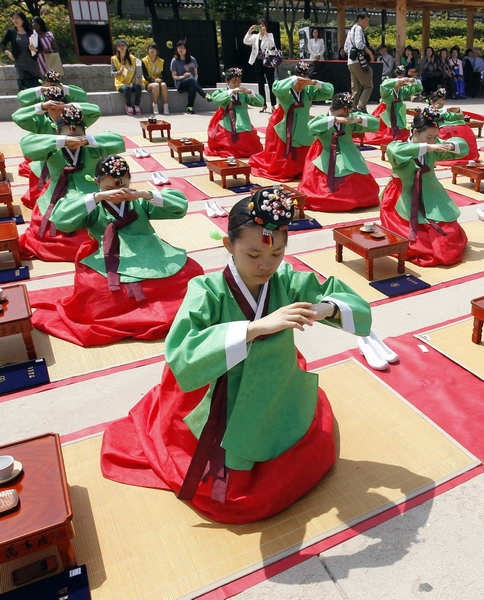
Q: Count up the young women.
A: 11